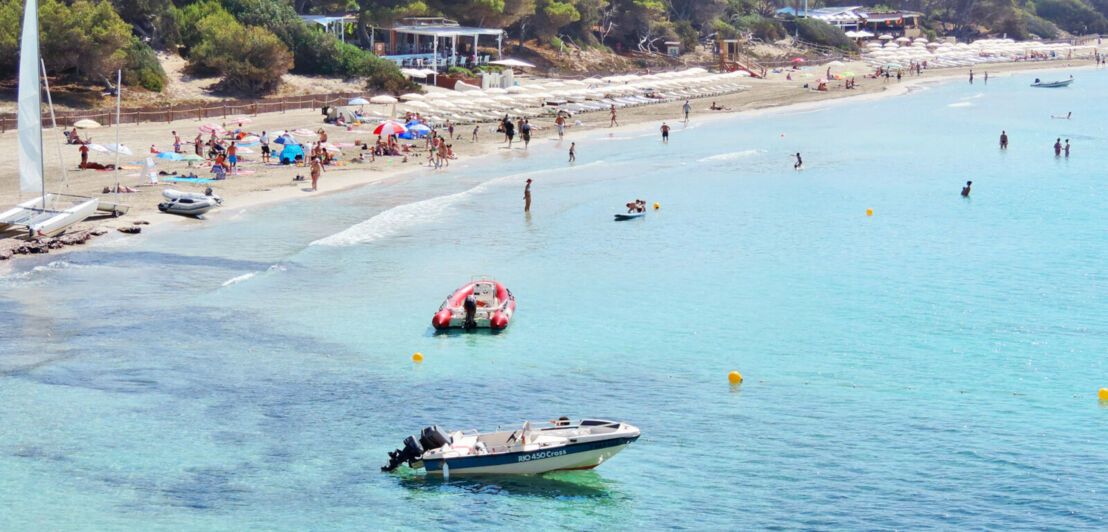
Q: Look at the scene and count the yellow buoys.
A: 5